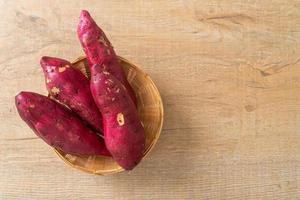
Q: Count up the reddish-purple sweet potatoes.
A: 4